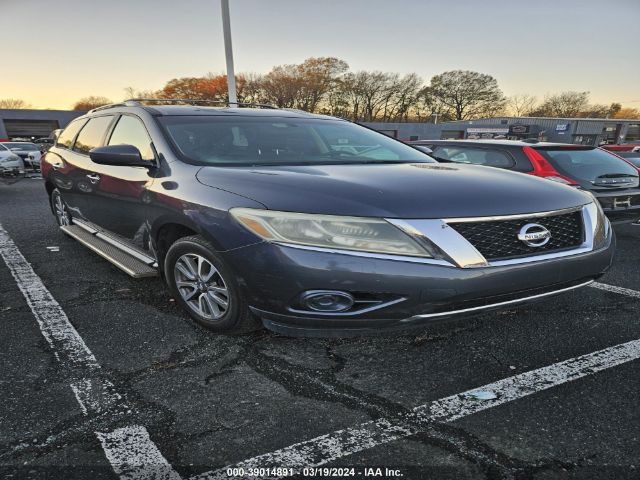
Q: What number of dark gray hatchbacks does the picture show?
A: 1